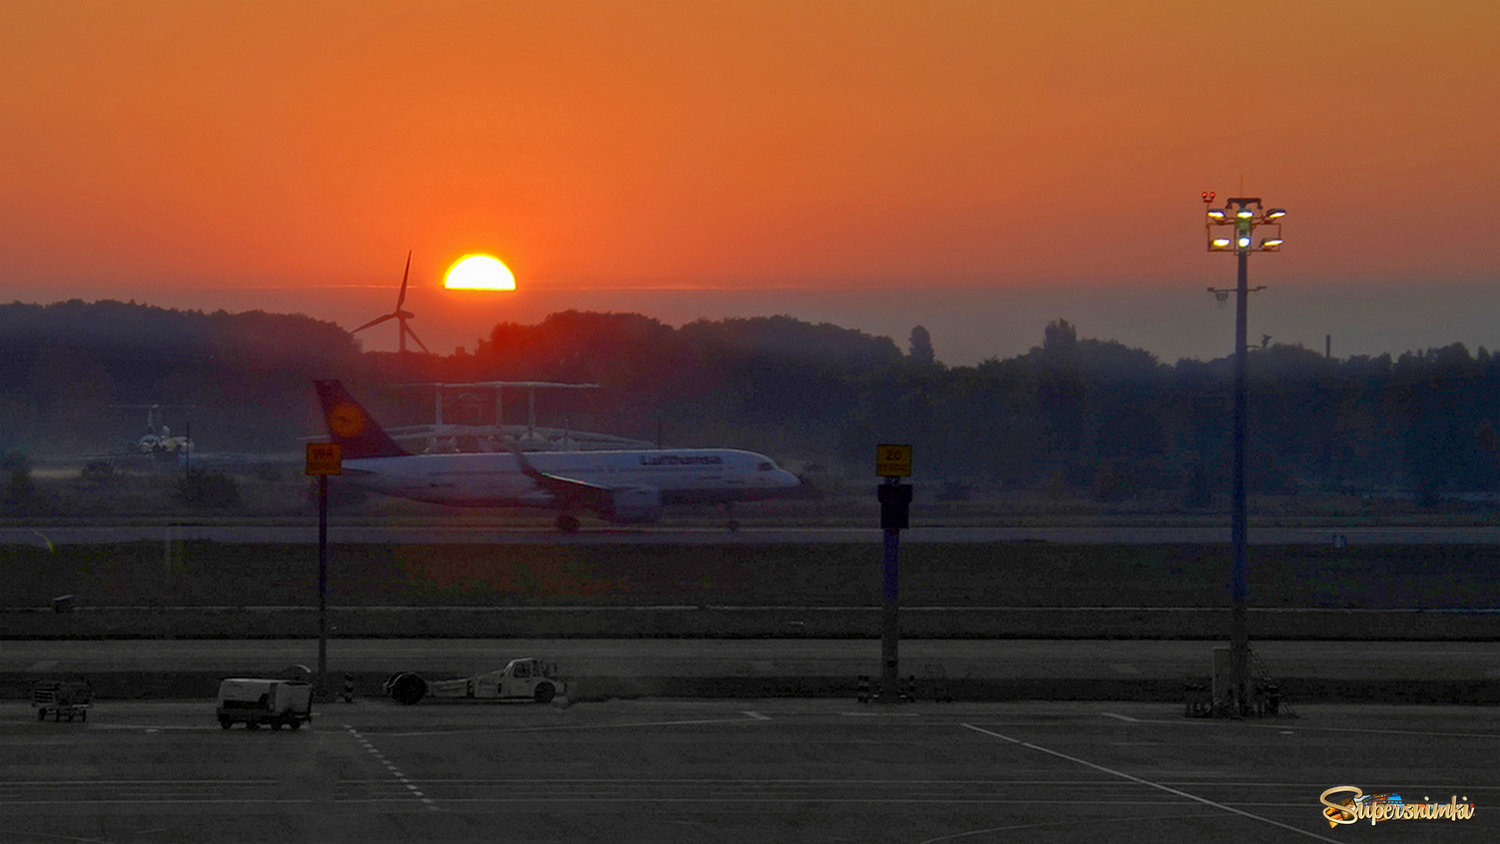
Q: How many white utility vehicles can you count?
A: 2